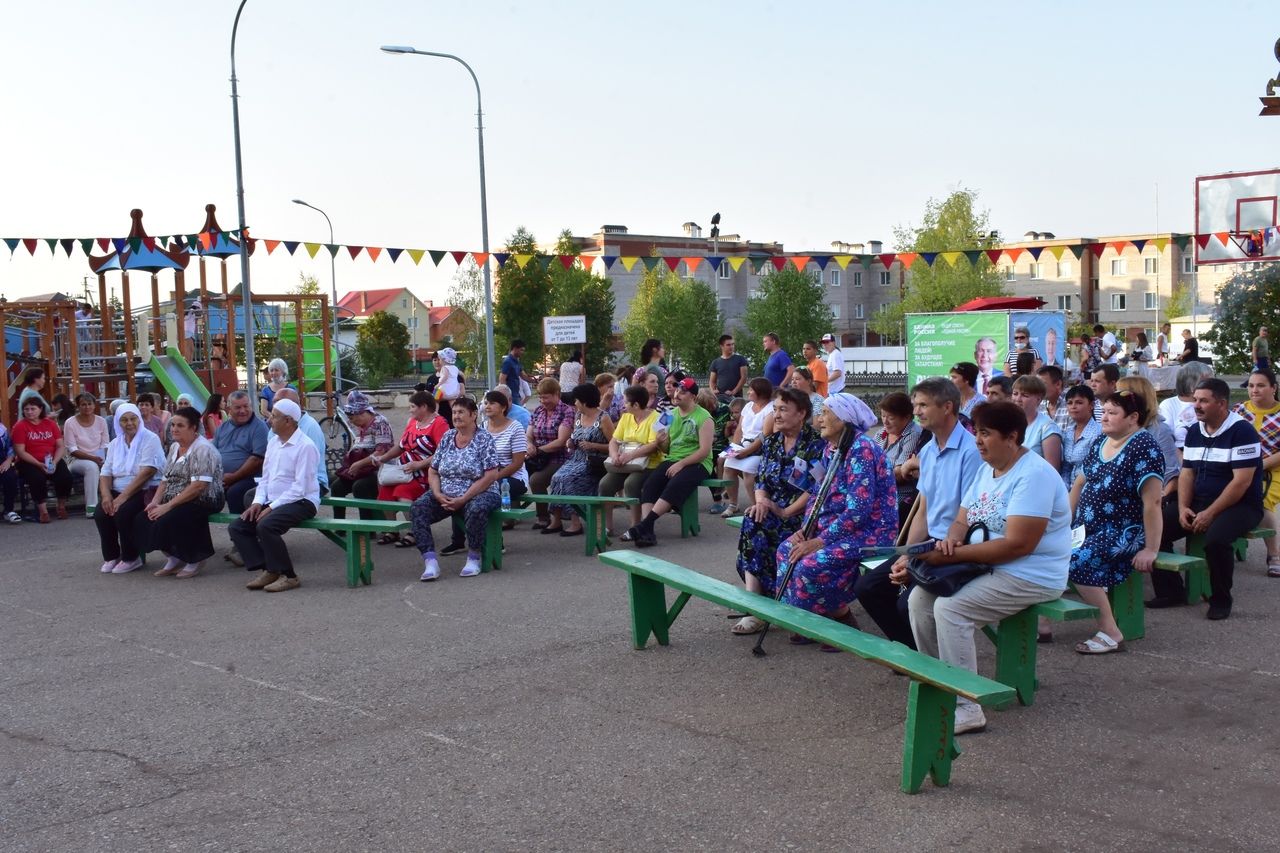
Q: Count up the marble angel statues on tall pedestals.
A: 0